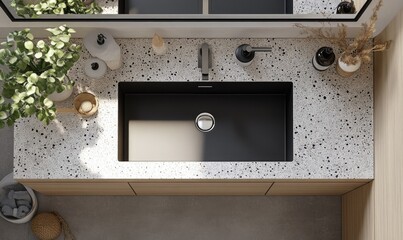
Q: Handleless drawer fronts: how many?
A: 3